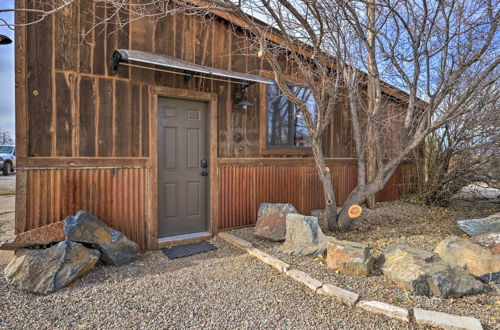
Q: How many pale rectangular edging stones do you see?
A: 6